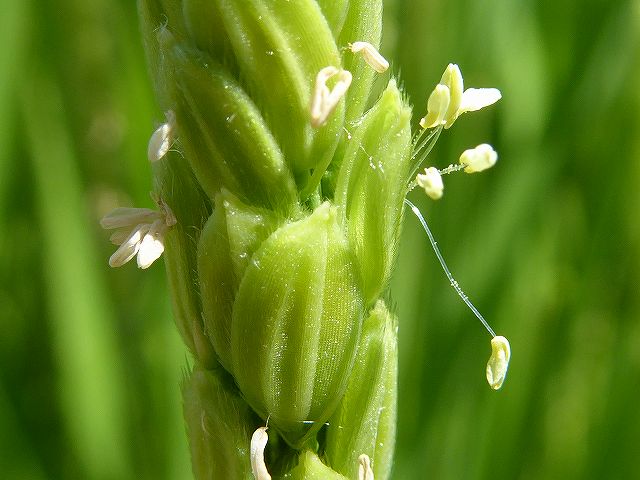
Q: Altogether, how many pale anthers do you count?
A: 15